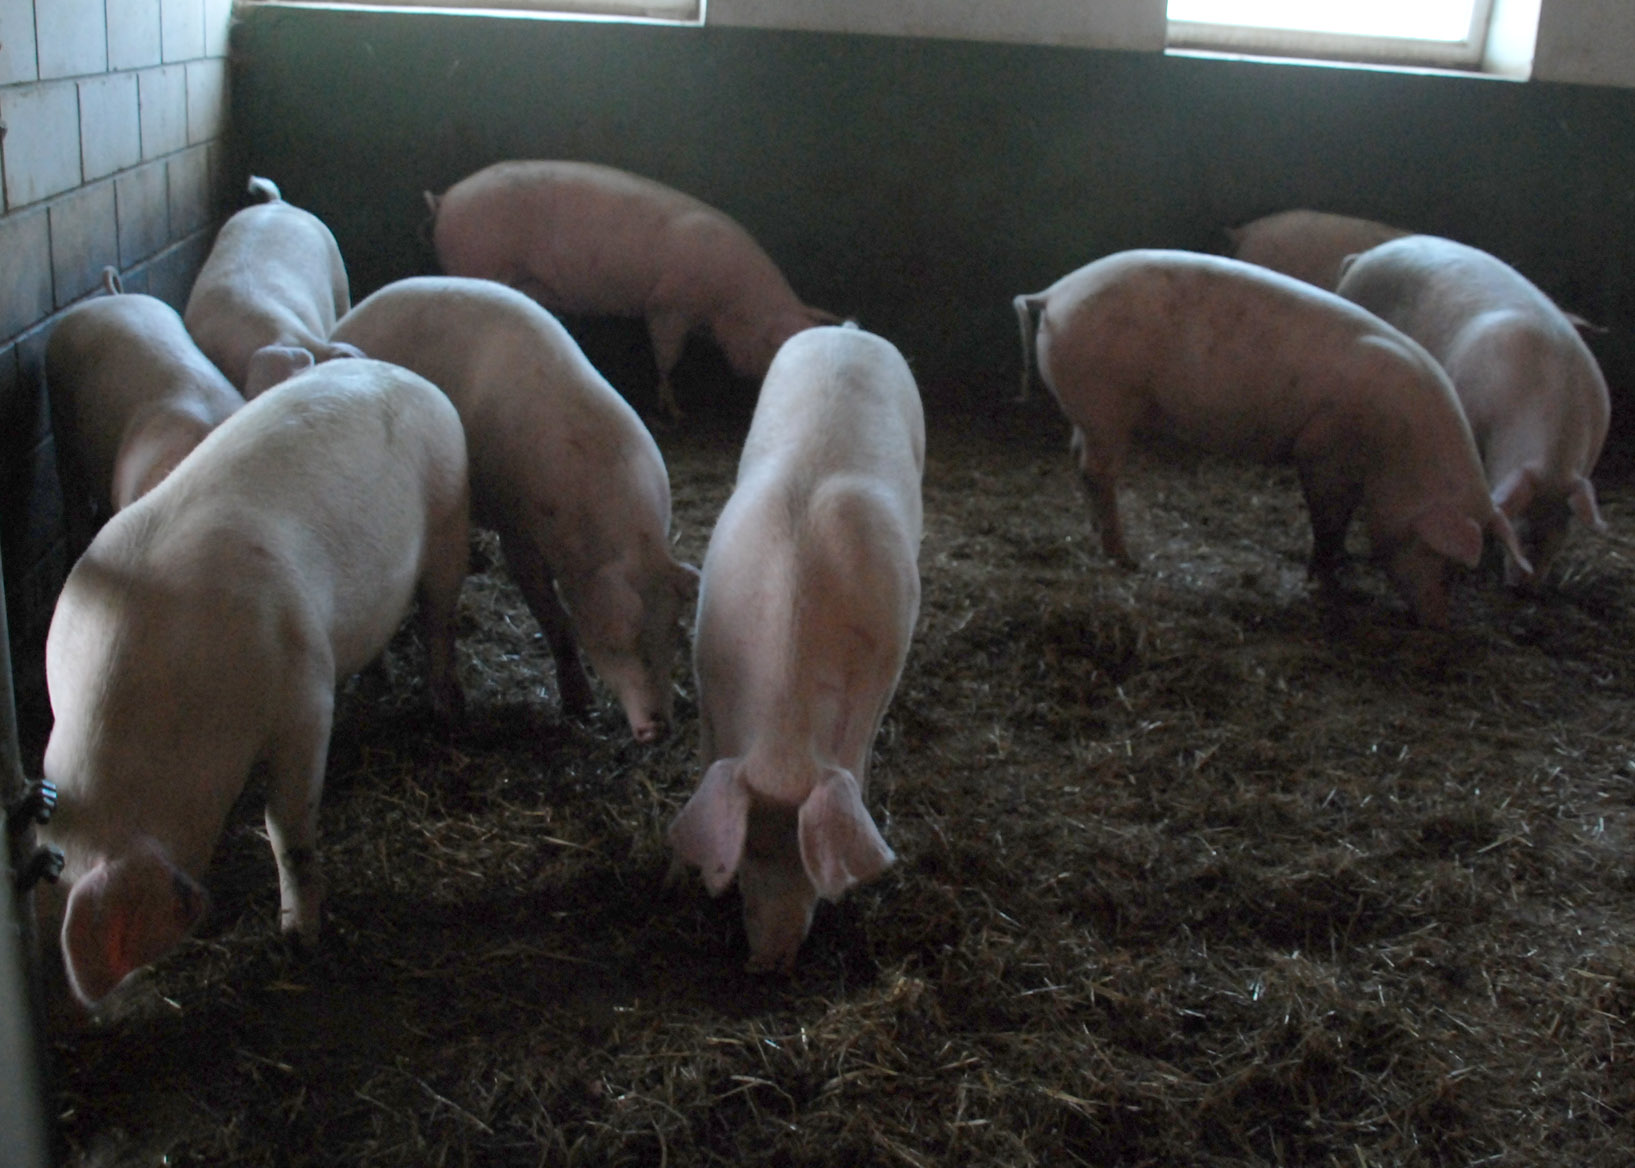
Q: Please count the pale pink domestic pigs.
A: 9